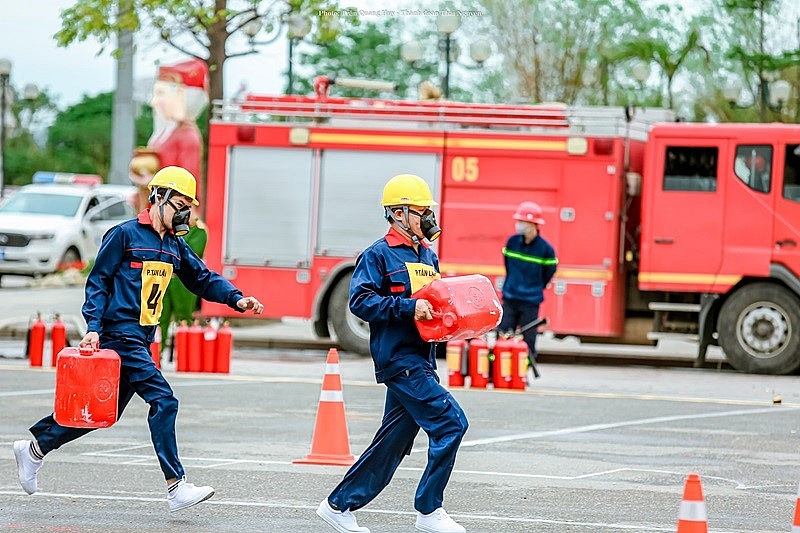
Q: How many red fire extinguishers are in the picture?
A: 11